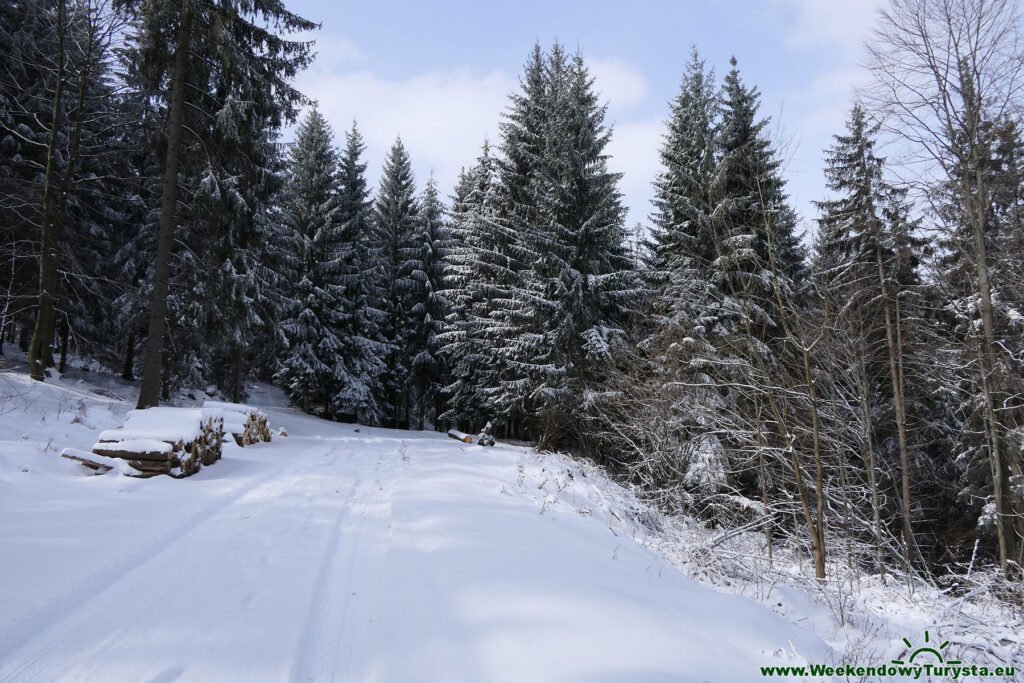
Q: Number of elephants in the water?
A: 0